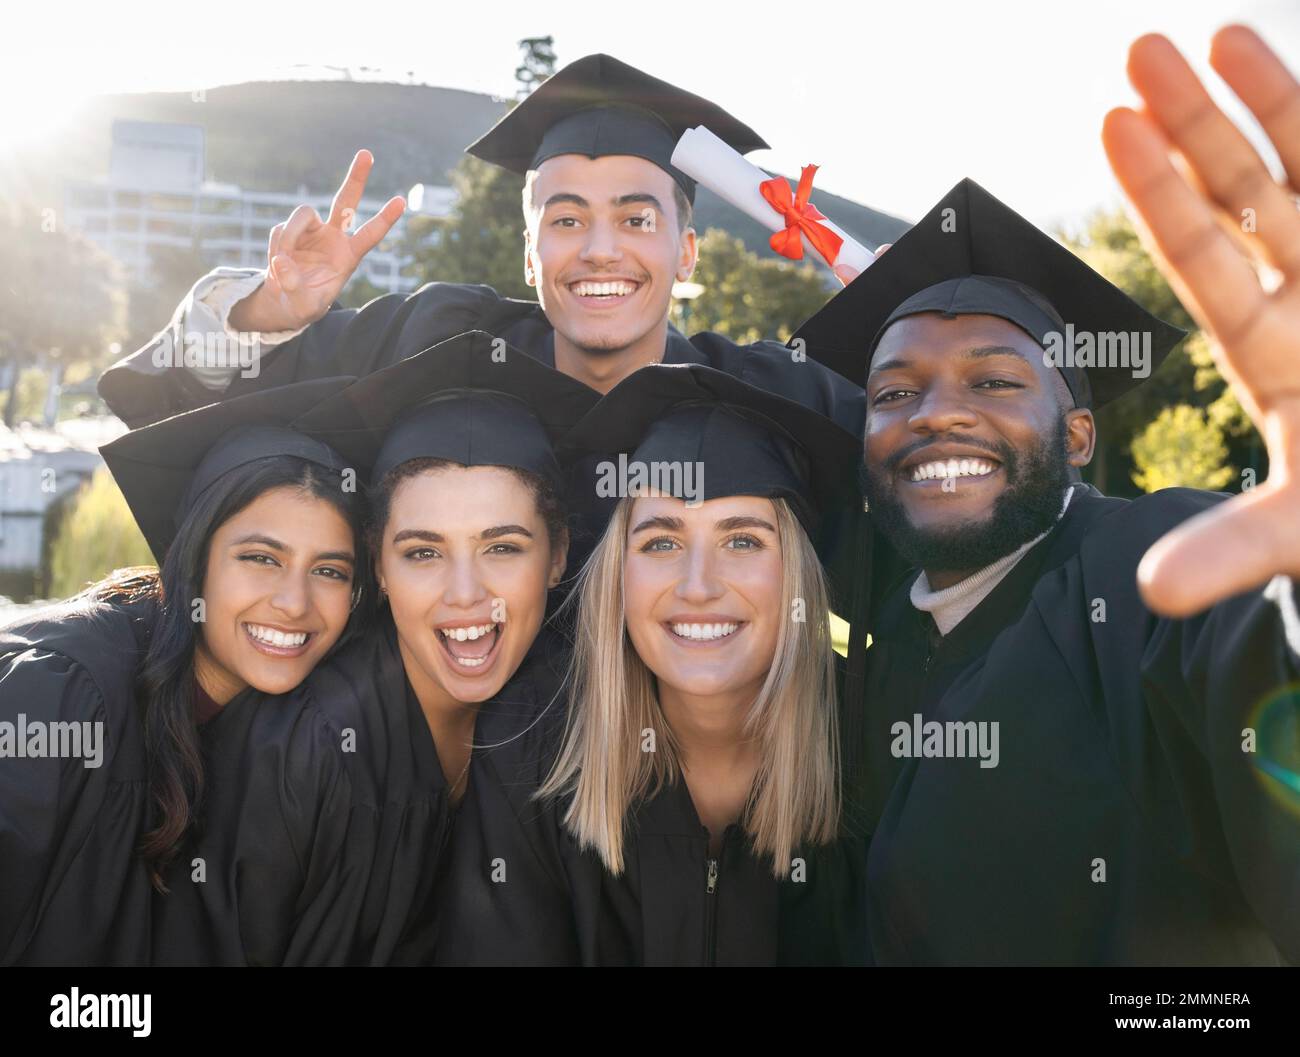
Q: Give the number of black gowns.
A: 5